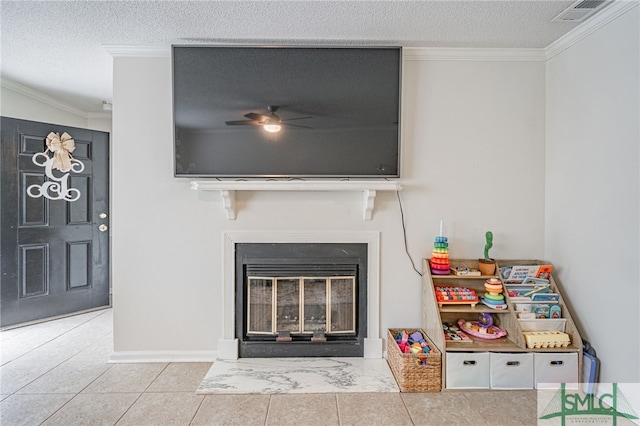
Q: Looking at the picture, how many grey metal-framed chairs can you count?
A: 0